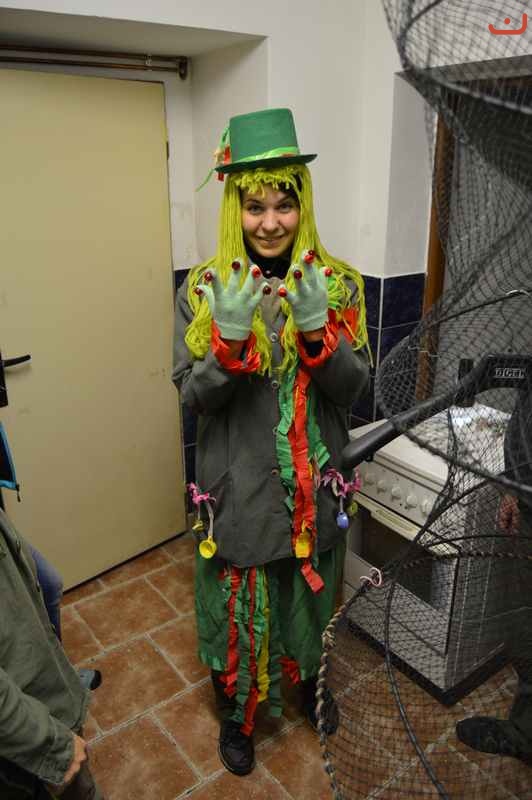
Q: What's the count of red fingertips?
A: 10